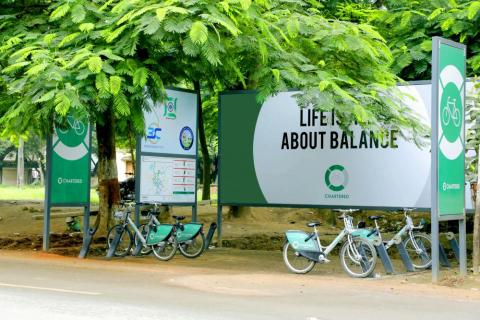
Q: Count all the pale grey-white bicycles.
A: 4